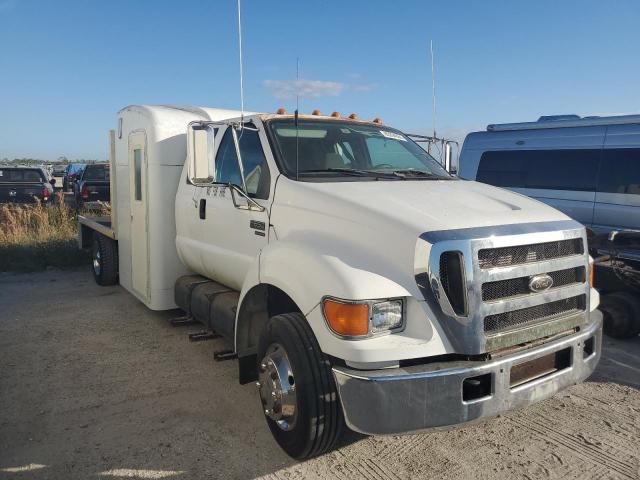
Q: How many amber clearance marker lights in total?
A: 5